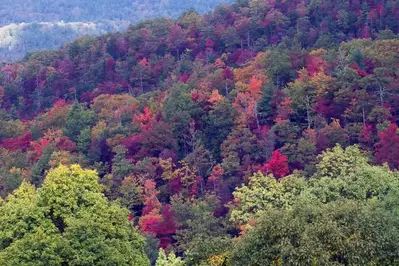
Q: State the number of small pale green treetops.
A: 1